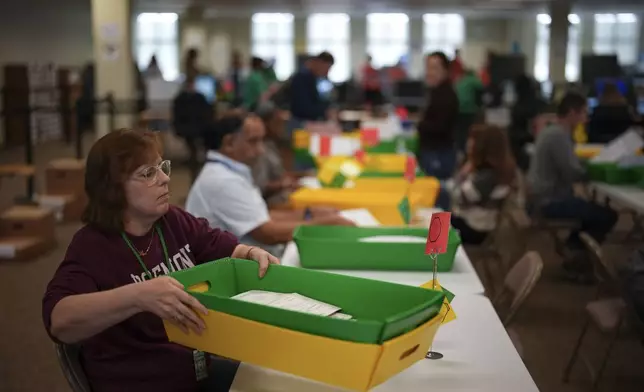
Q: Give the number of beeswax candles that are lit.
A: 0